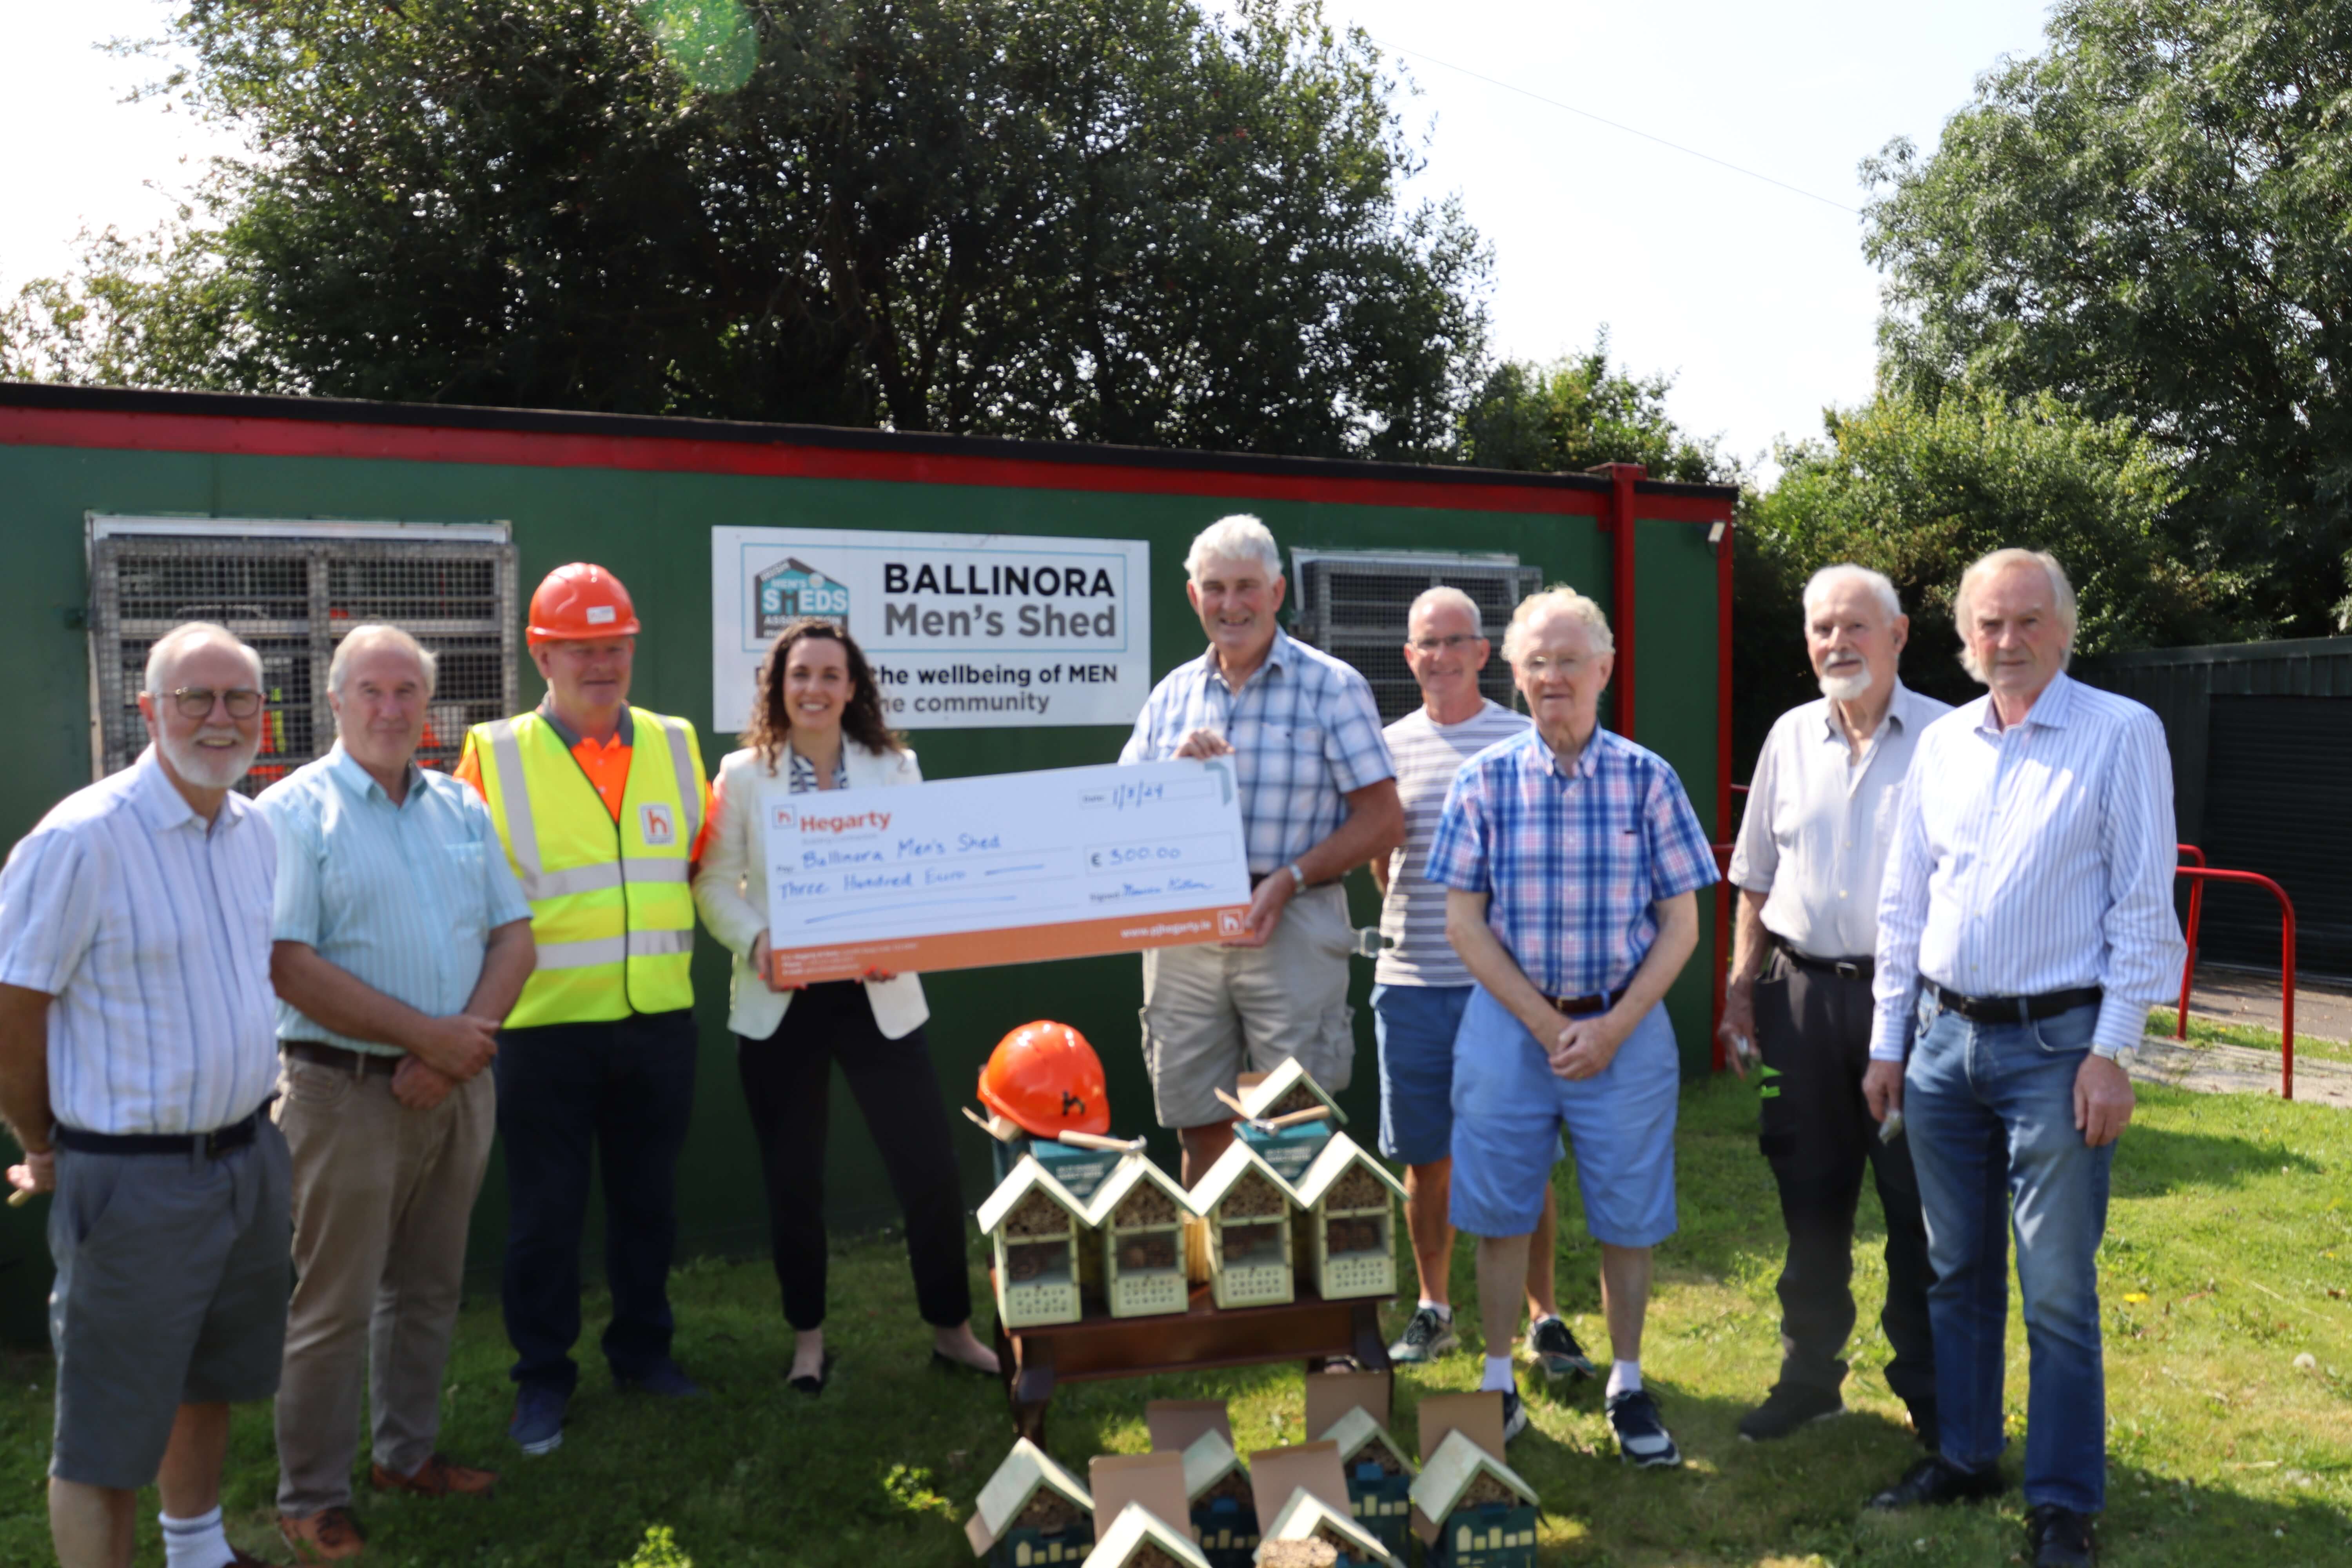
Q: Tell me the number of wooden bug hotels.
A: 11